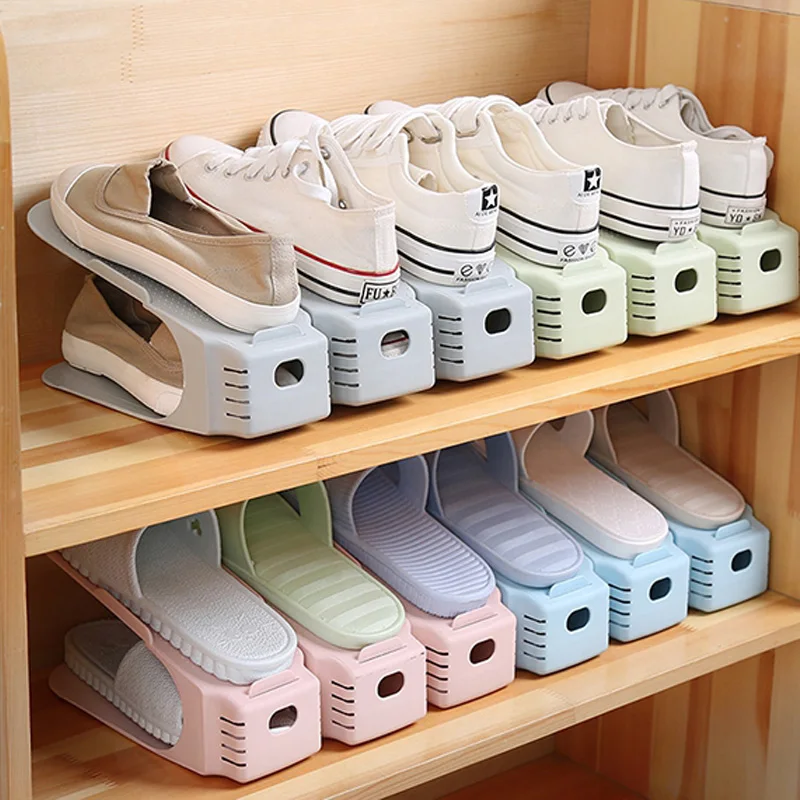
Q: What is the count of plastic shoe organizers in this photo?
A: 12